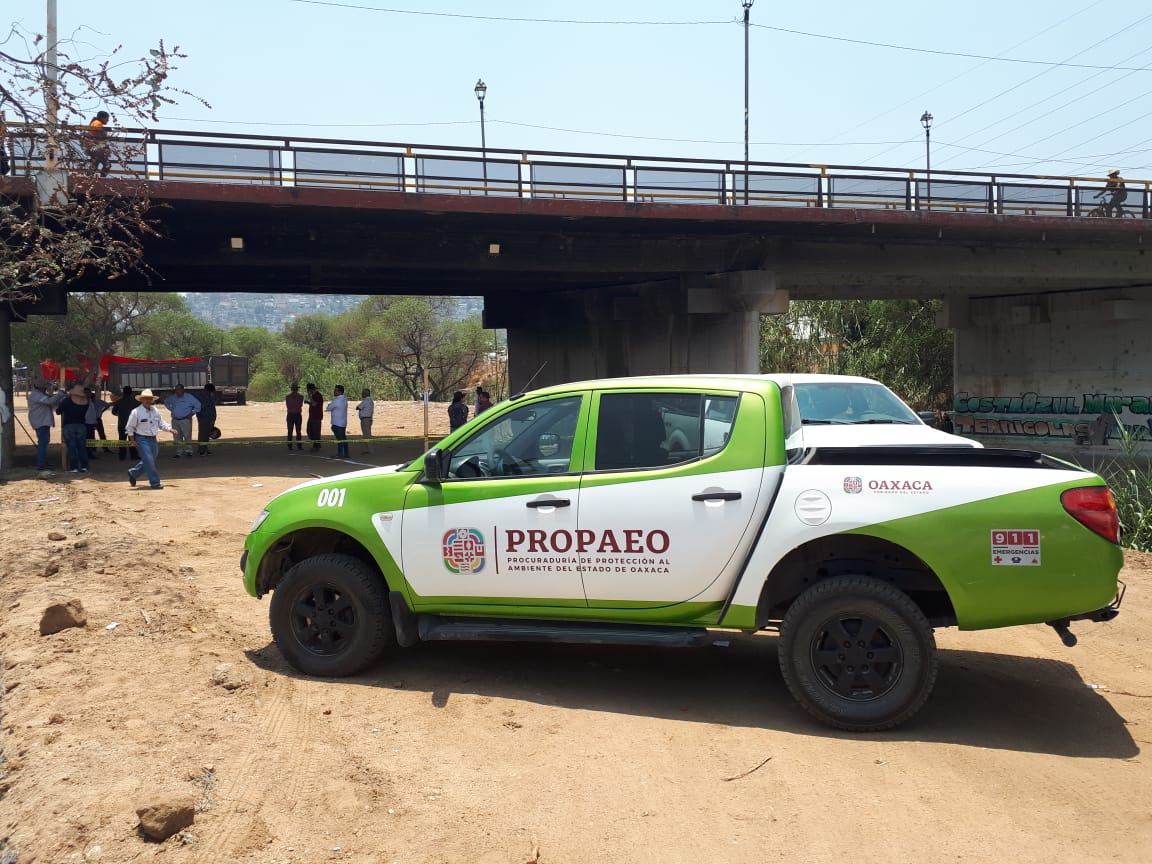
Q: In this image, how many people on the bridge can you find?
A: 2